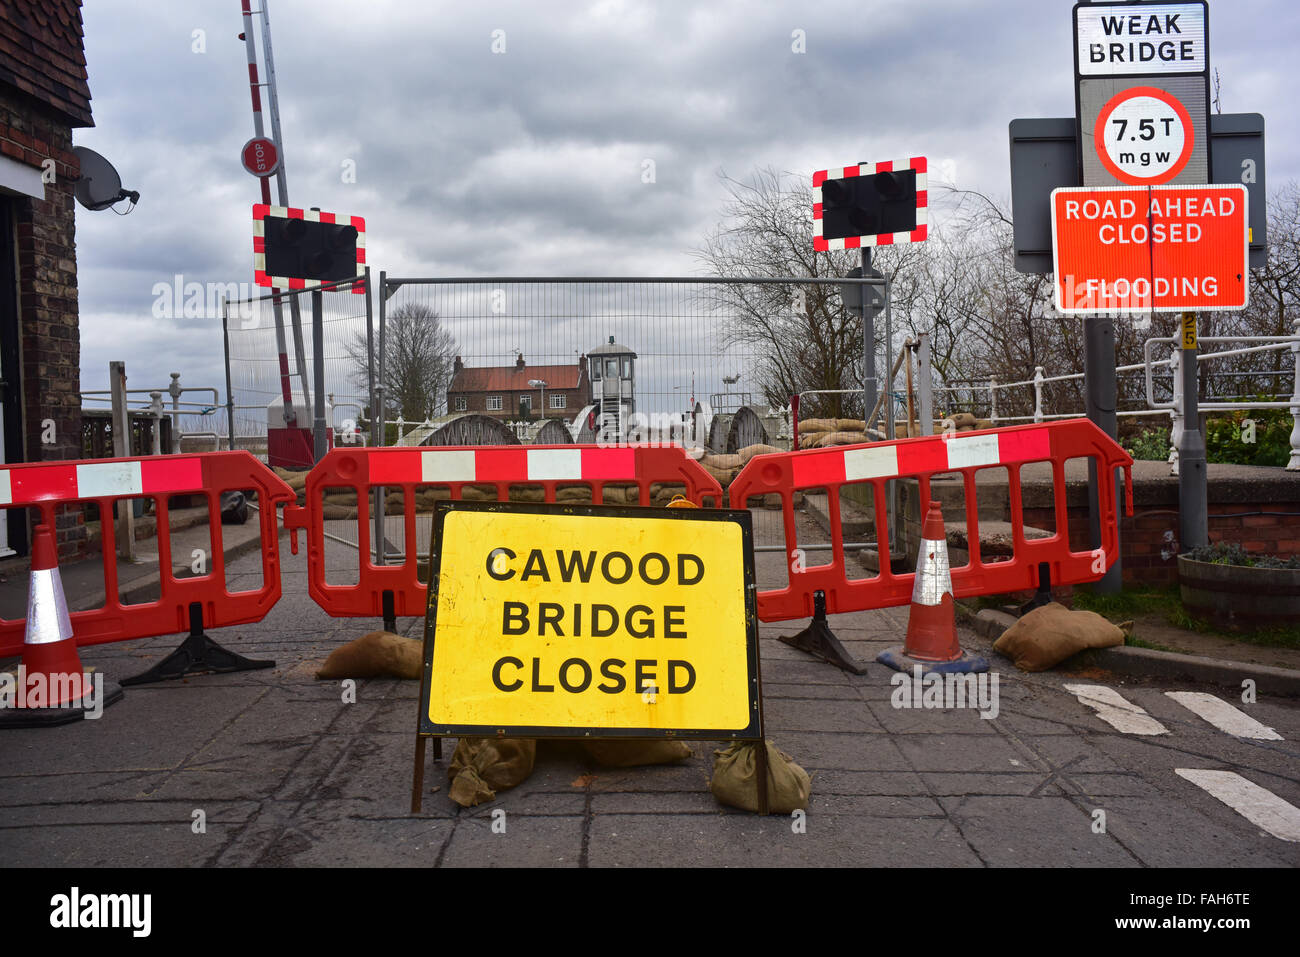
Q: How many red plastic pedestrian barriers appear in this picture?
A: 3